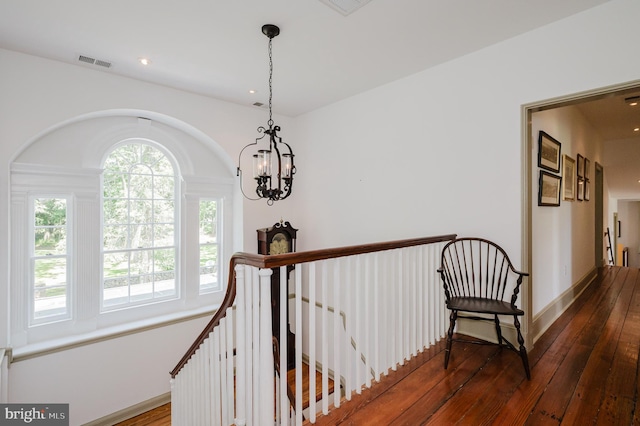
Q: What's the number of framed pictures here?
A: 7